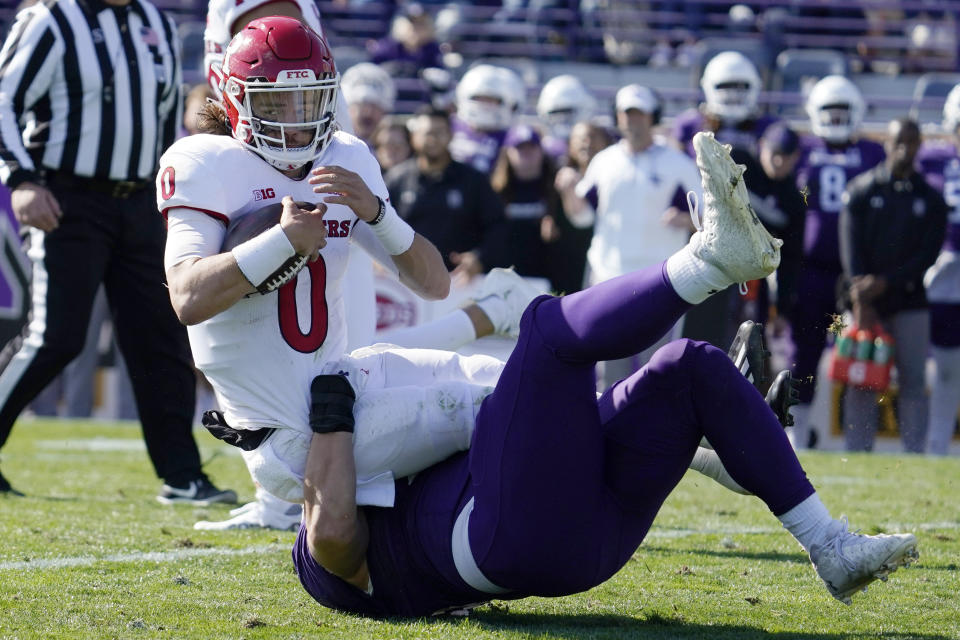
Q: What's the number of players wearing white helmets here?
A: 5